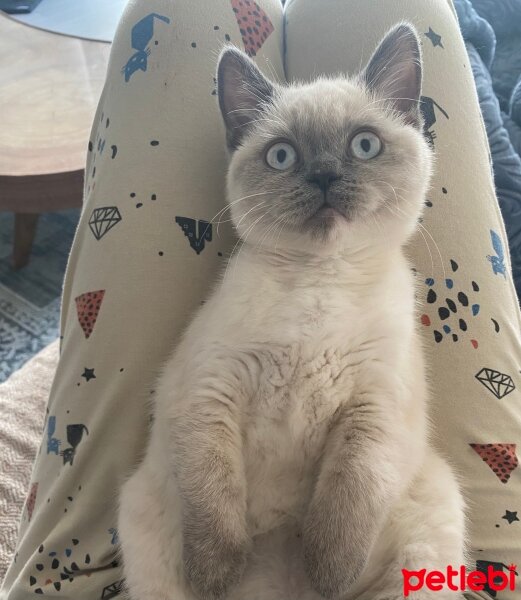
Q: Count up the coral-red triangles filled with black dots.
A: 4